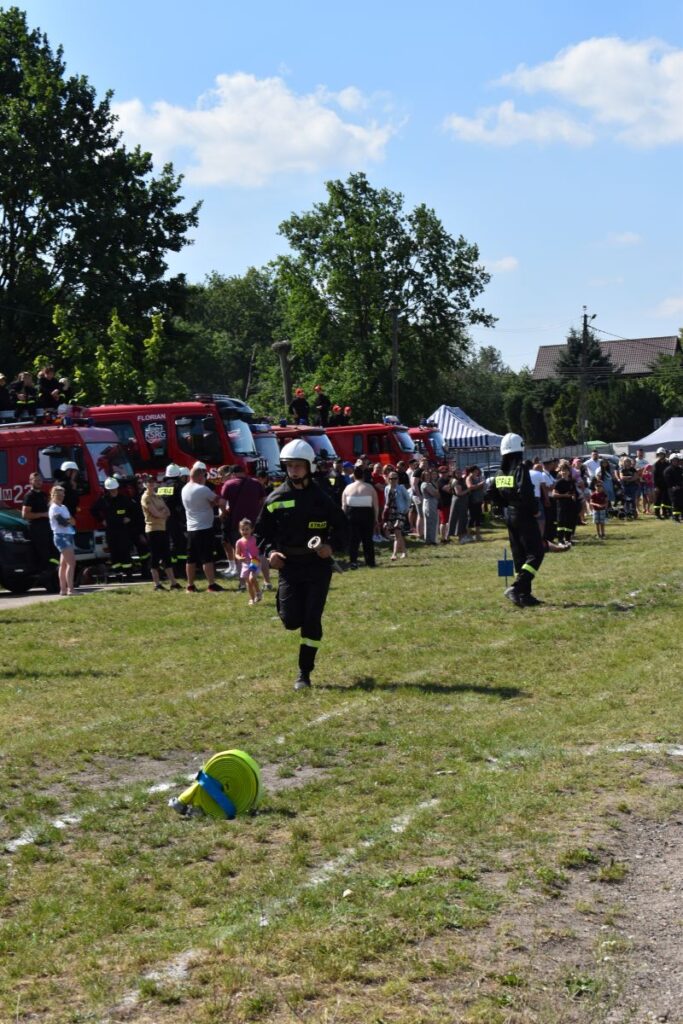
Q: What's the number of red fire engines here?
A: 6